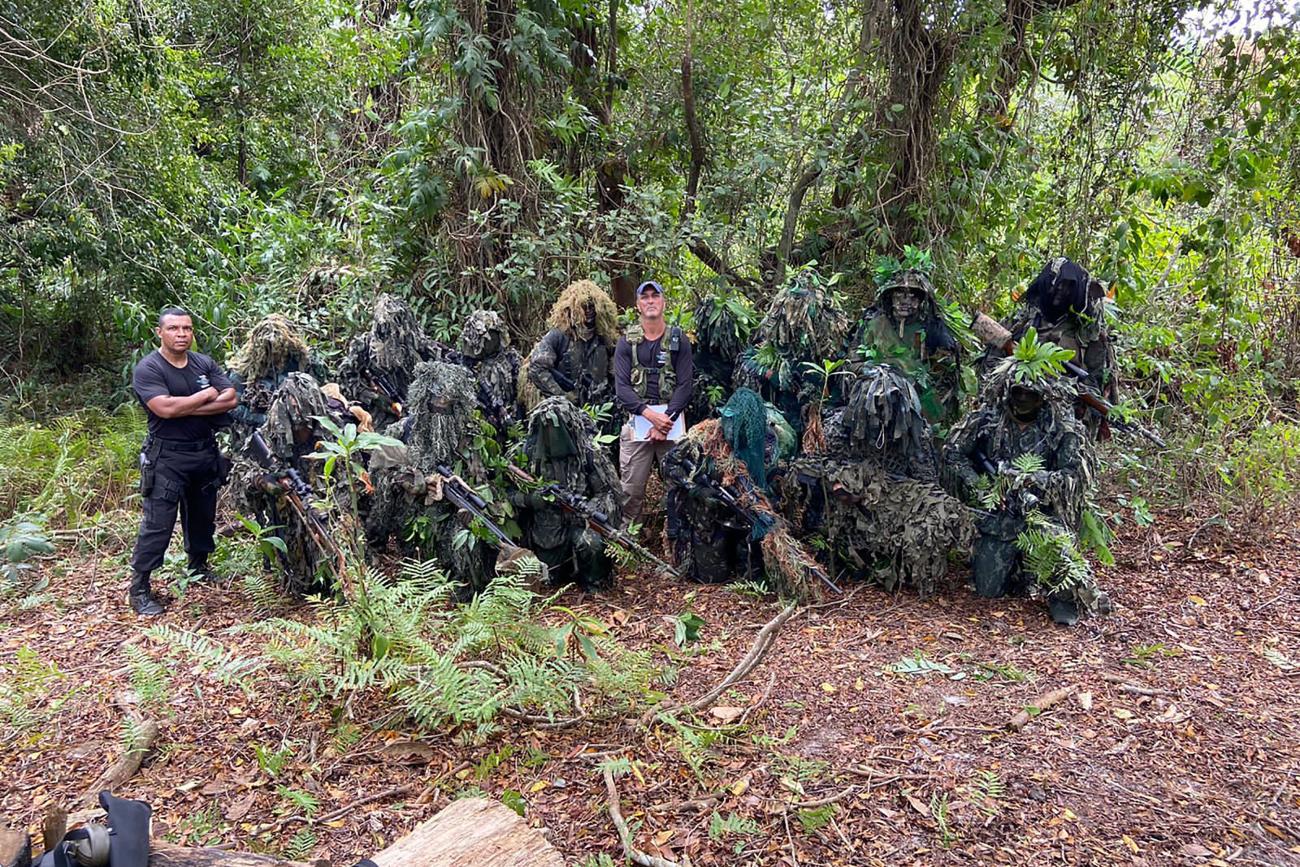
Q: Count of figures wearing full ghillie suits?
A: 14